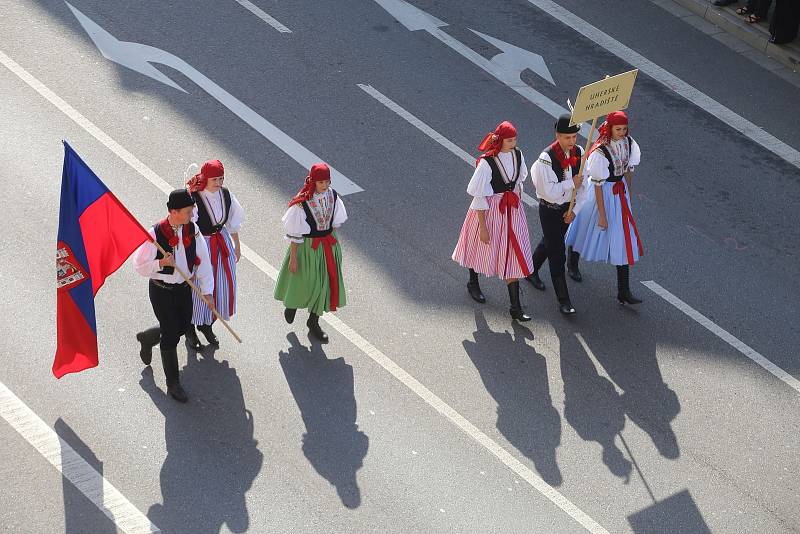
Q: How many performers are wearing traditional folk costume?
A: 6